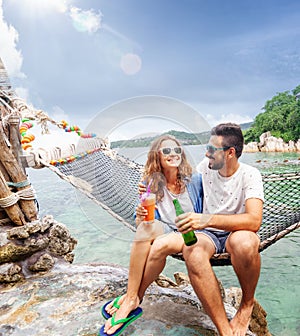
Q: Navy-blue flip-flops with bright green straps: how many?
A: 2